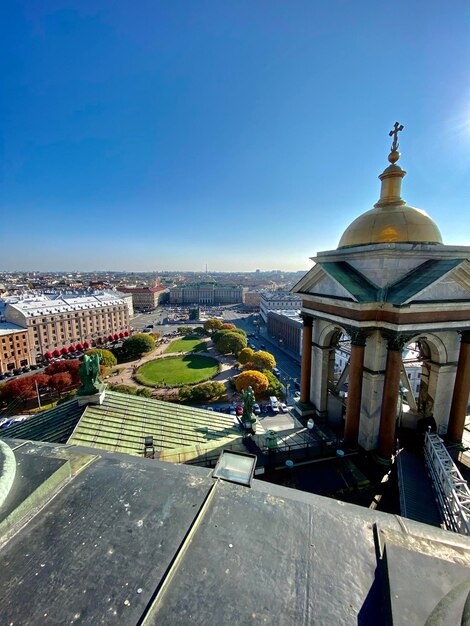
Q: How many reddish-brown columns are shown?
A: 4